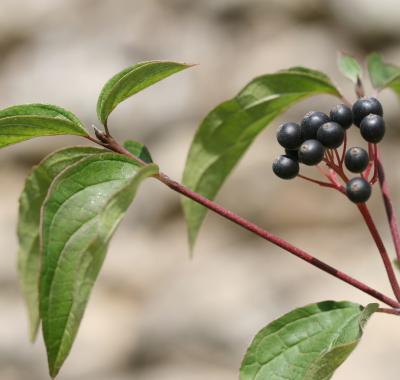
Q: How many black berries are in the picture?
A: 11